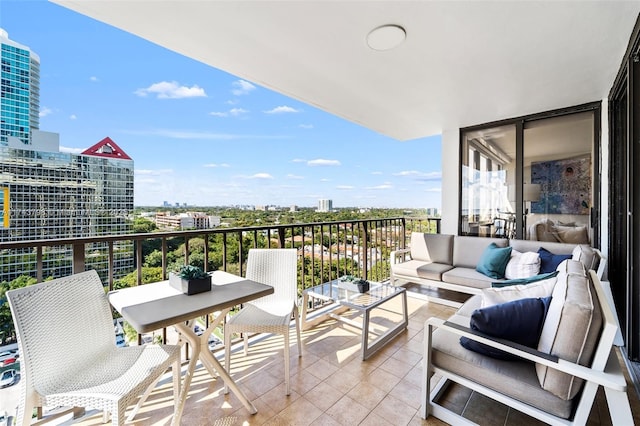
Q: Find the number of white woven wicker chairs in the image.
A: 2